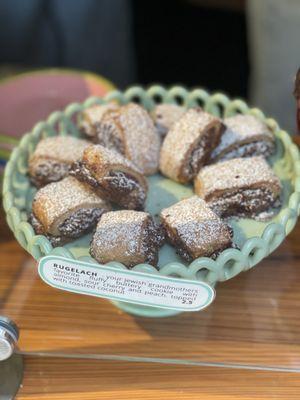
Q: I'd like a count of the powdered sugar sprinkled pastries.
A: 11